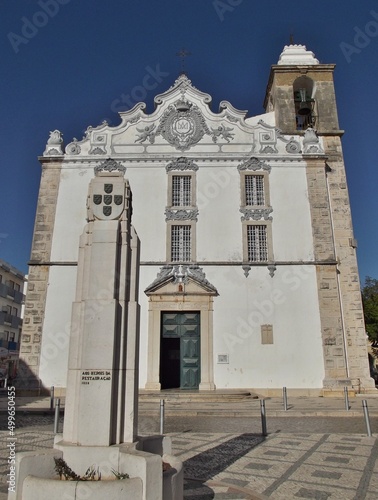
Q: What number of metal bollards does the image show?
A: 7